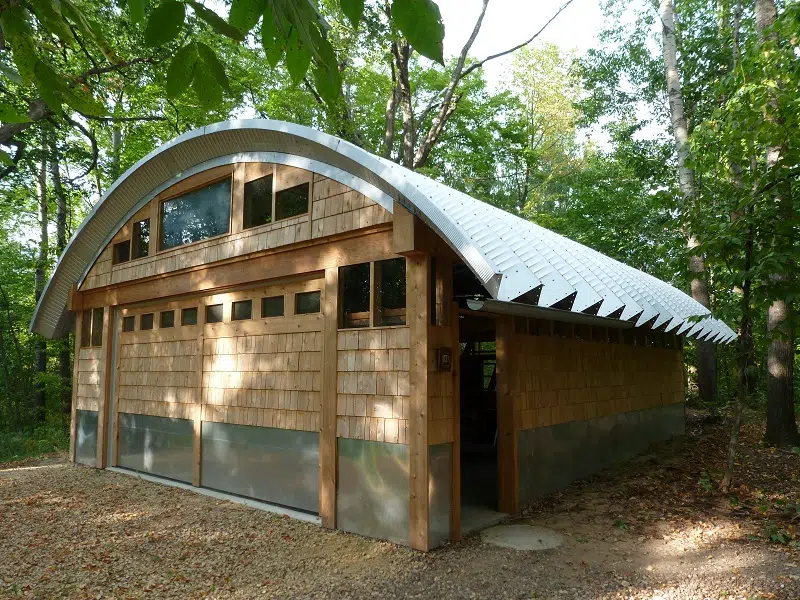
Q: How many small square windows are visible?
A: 8